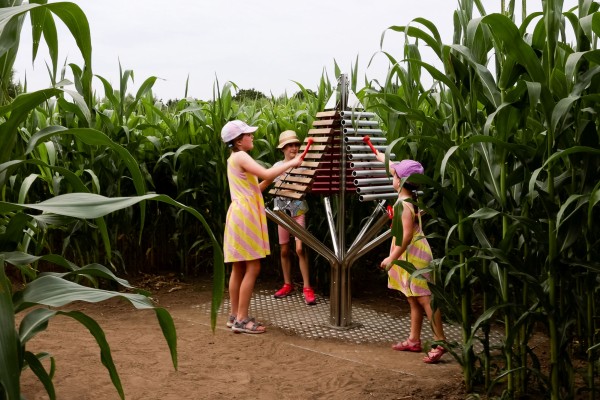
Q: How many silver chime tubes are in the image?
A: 11